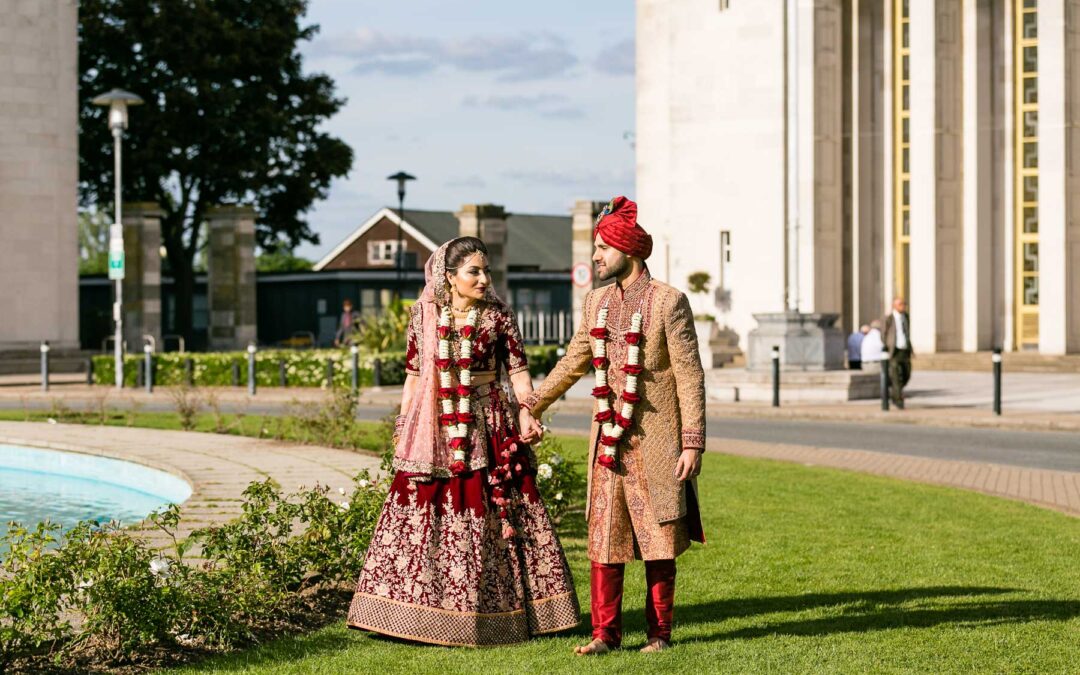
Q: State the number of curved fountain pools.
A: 1